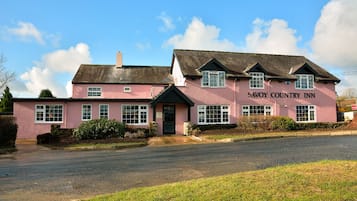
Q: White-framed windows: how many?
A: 12